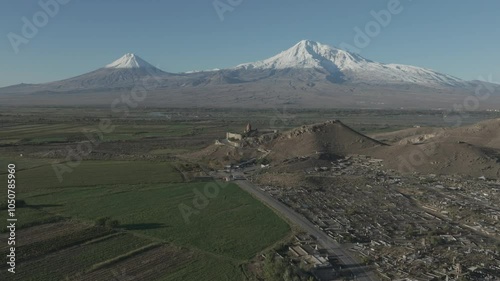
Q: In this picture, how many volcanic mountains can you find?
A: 2